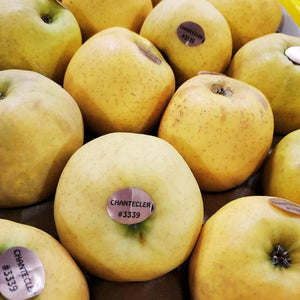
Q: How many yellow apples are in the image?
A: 12